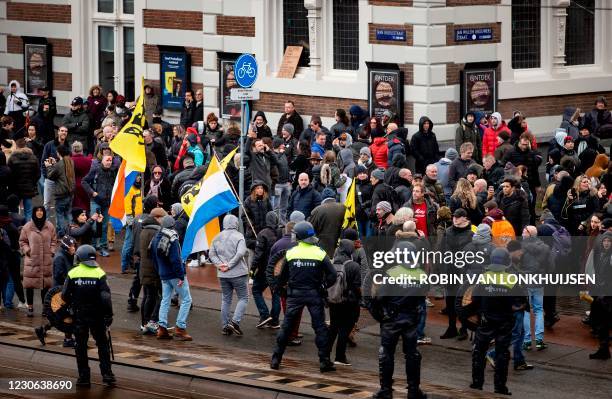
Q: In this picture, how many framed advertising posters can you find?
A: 5